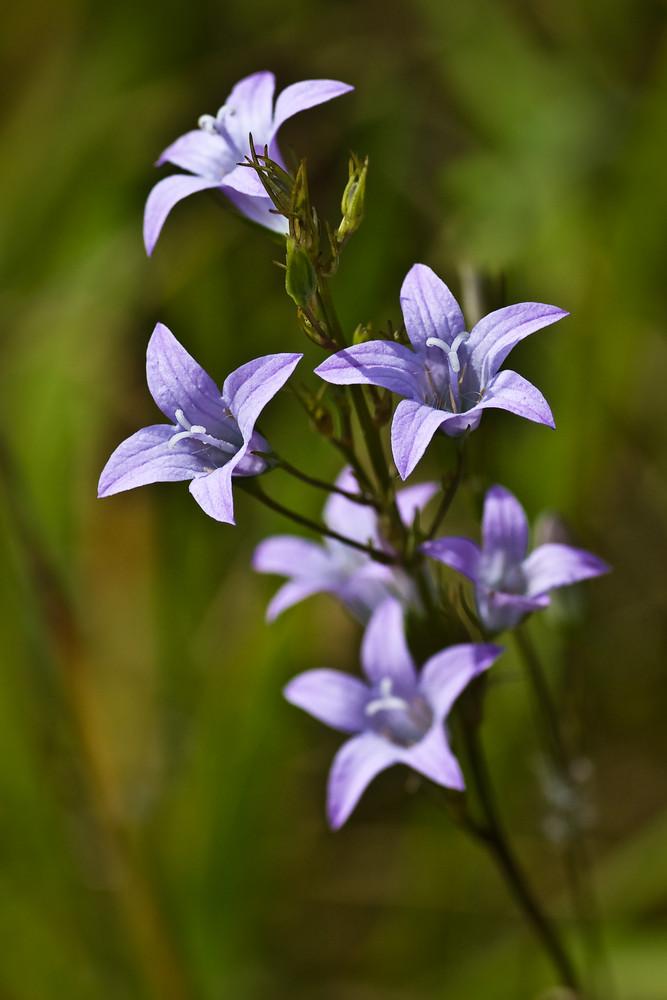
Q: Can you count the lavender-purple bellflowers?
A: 6